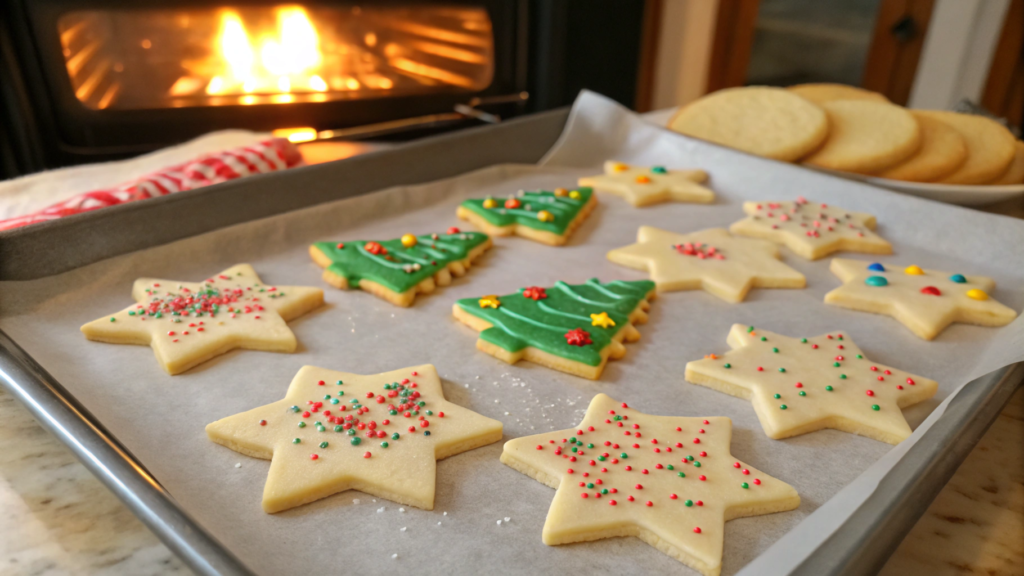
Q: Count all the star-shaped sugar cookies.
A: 8